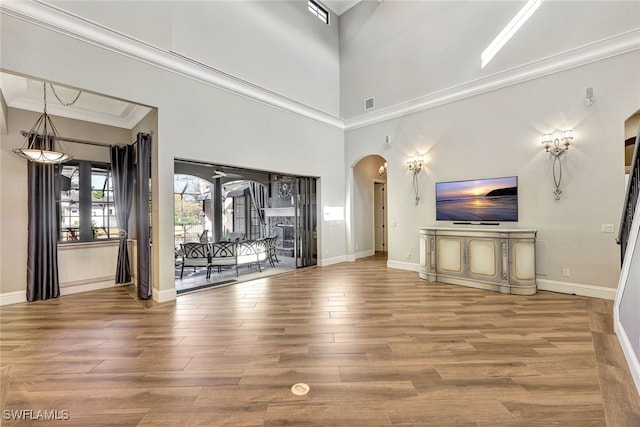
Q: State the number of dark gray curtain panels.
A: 3